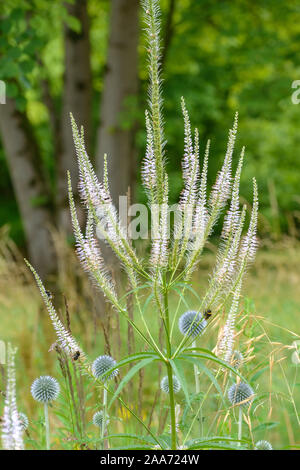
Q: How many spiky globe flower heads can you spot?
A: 9